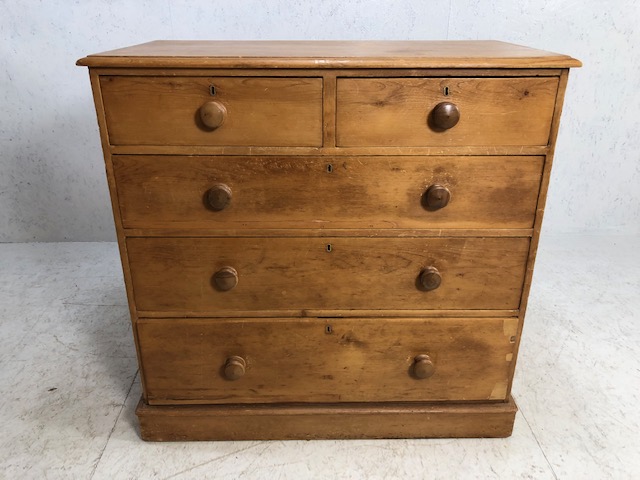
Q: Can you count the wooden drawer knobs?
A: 8